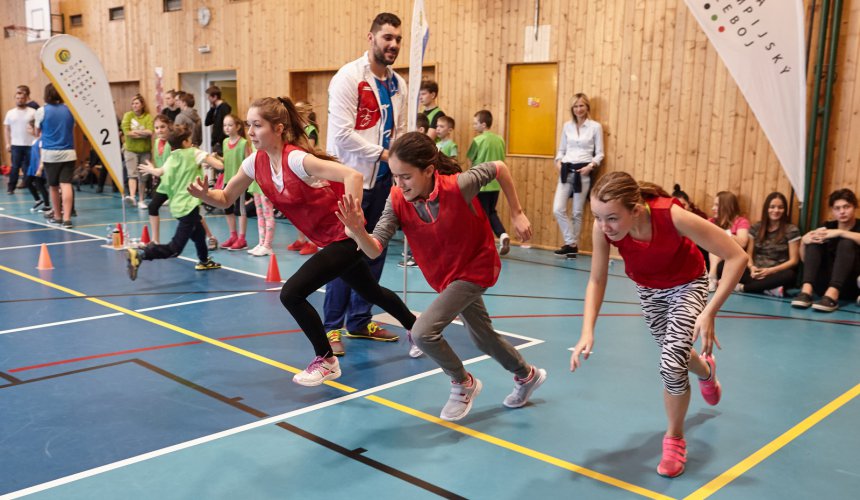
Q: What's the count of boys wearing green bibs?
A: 4